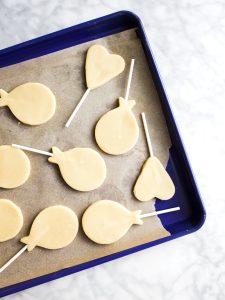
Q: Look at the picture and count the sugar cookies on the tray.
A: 9